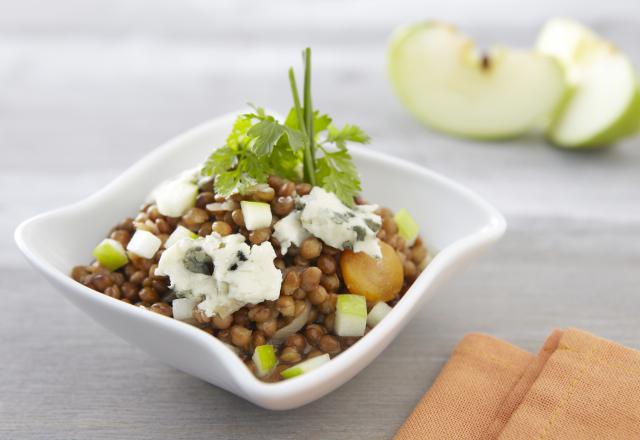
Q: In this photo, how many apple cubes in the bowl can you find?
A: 11